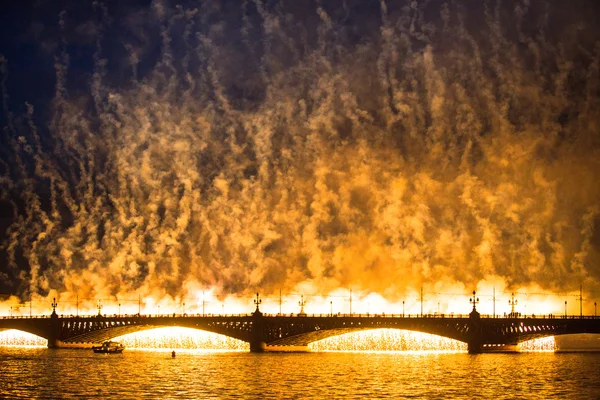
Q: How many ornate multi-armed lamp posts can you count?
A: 6